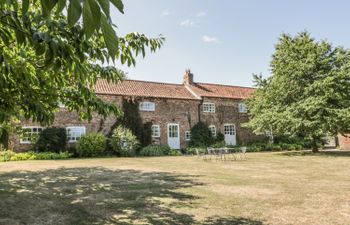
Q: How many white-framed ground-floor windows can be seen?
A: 5